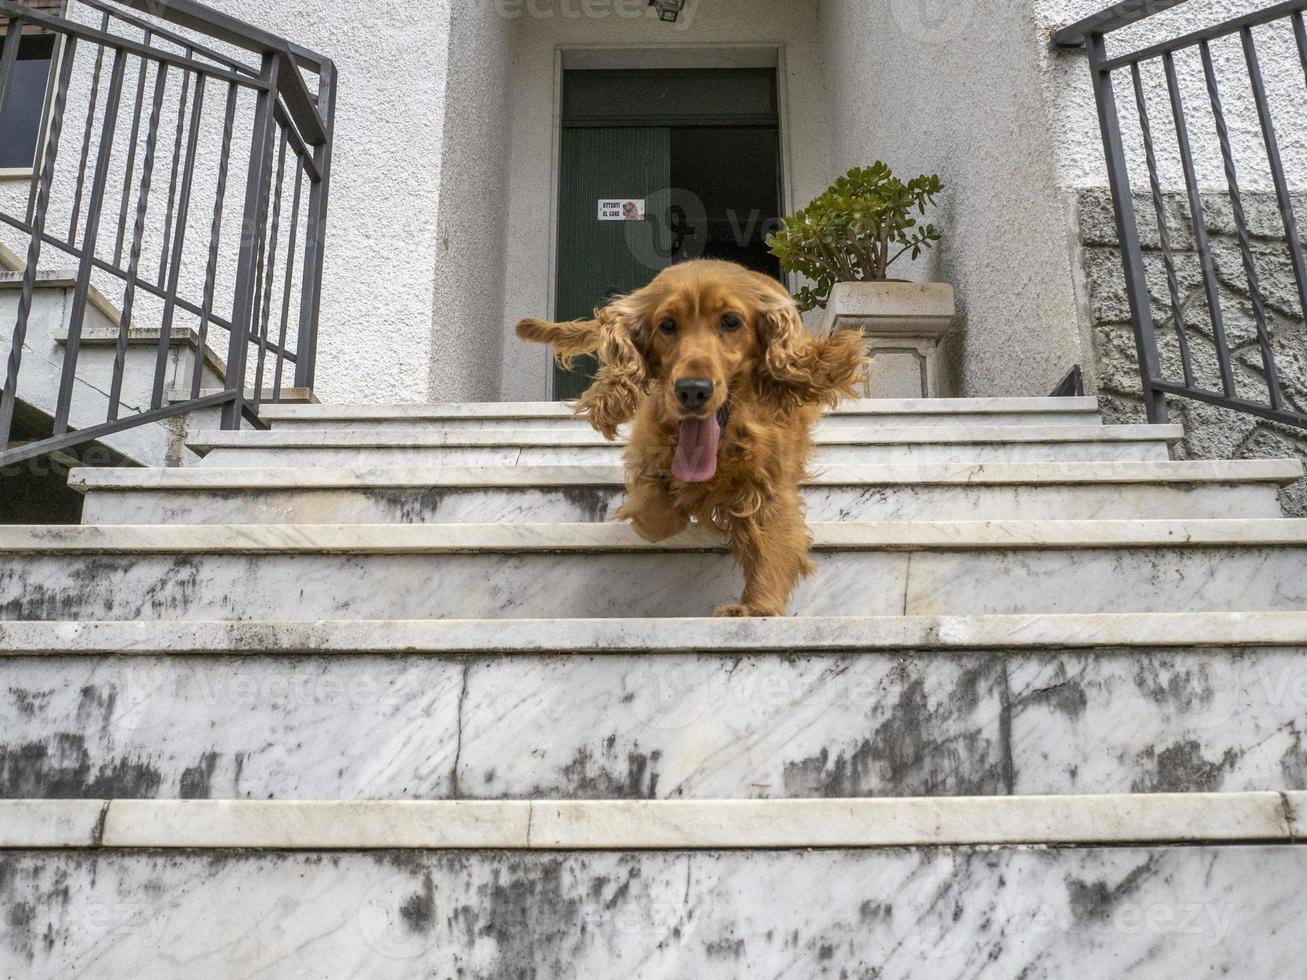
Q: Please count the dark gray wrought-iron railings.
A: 2